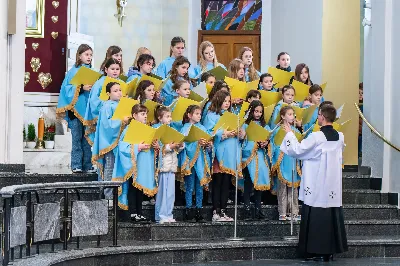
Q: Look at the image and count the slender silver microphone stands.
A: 2